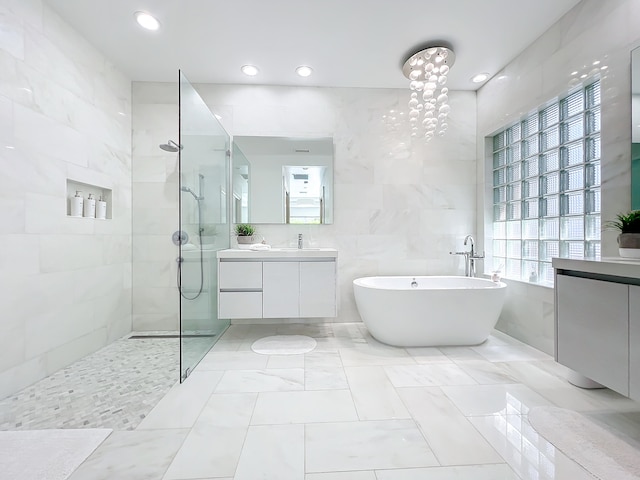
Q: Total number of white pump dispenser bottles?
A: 3